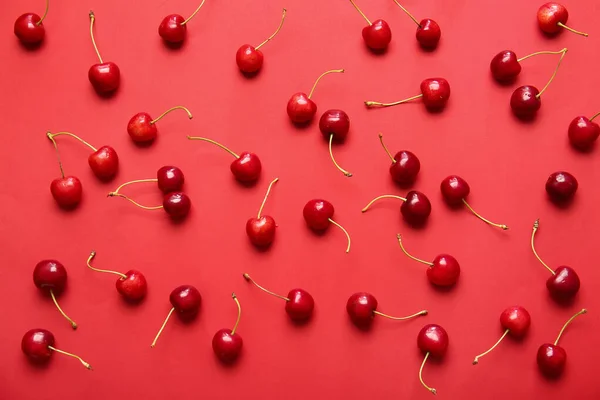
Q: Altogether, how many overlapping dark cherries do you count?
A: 2